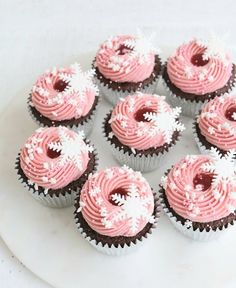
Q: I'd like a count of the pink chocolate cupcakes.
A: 8